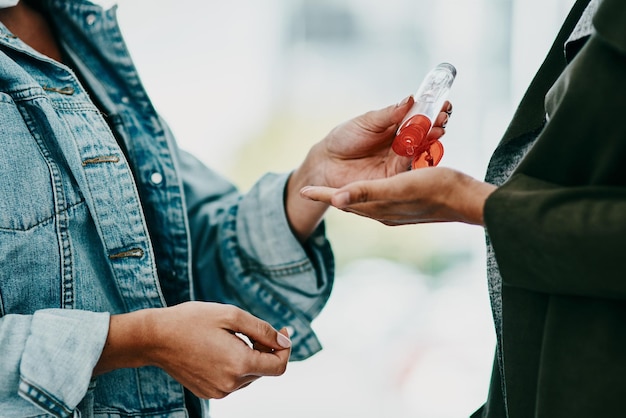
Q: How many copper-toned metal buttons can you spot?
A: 0